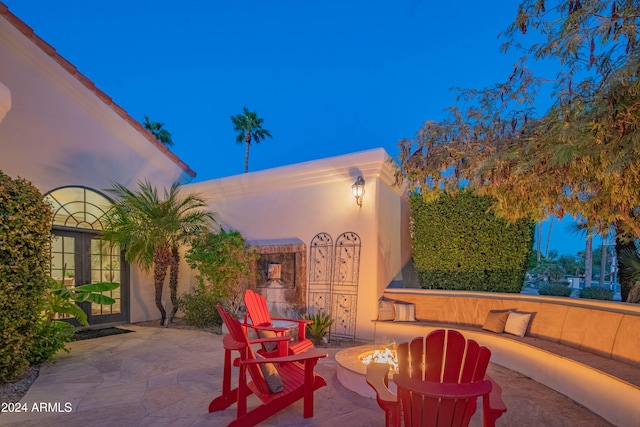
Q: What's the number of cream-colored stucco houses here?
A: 1